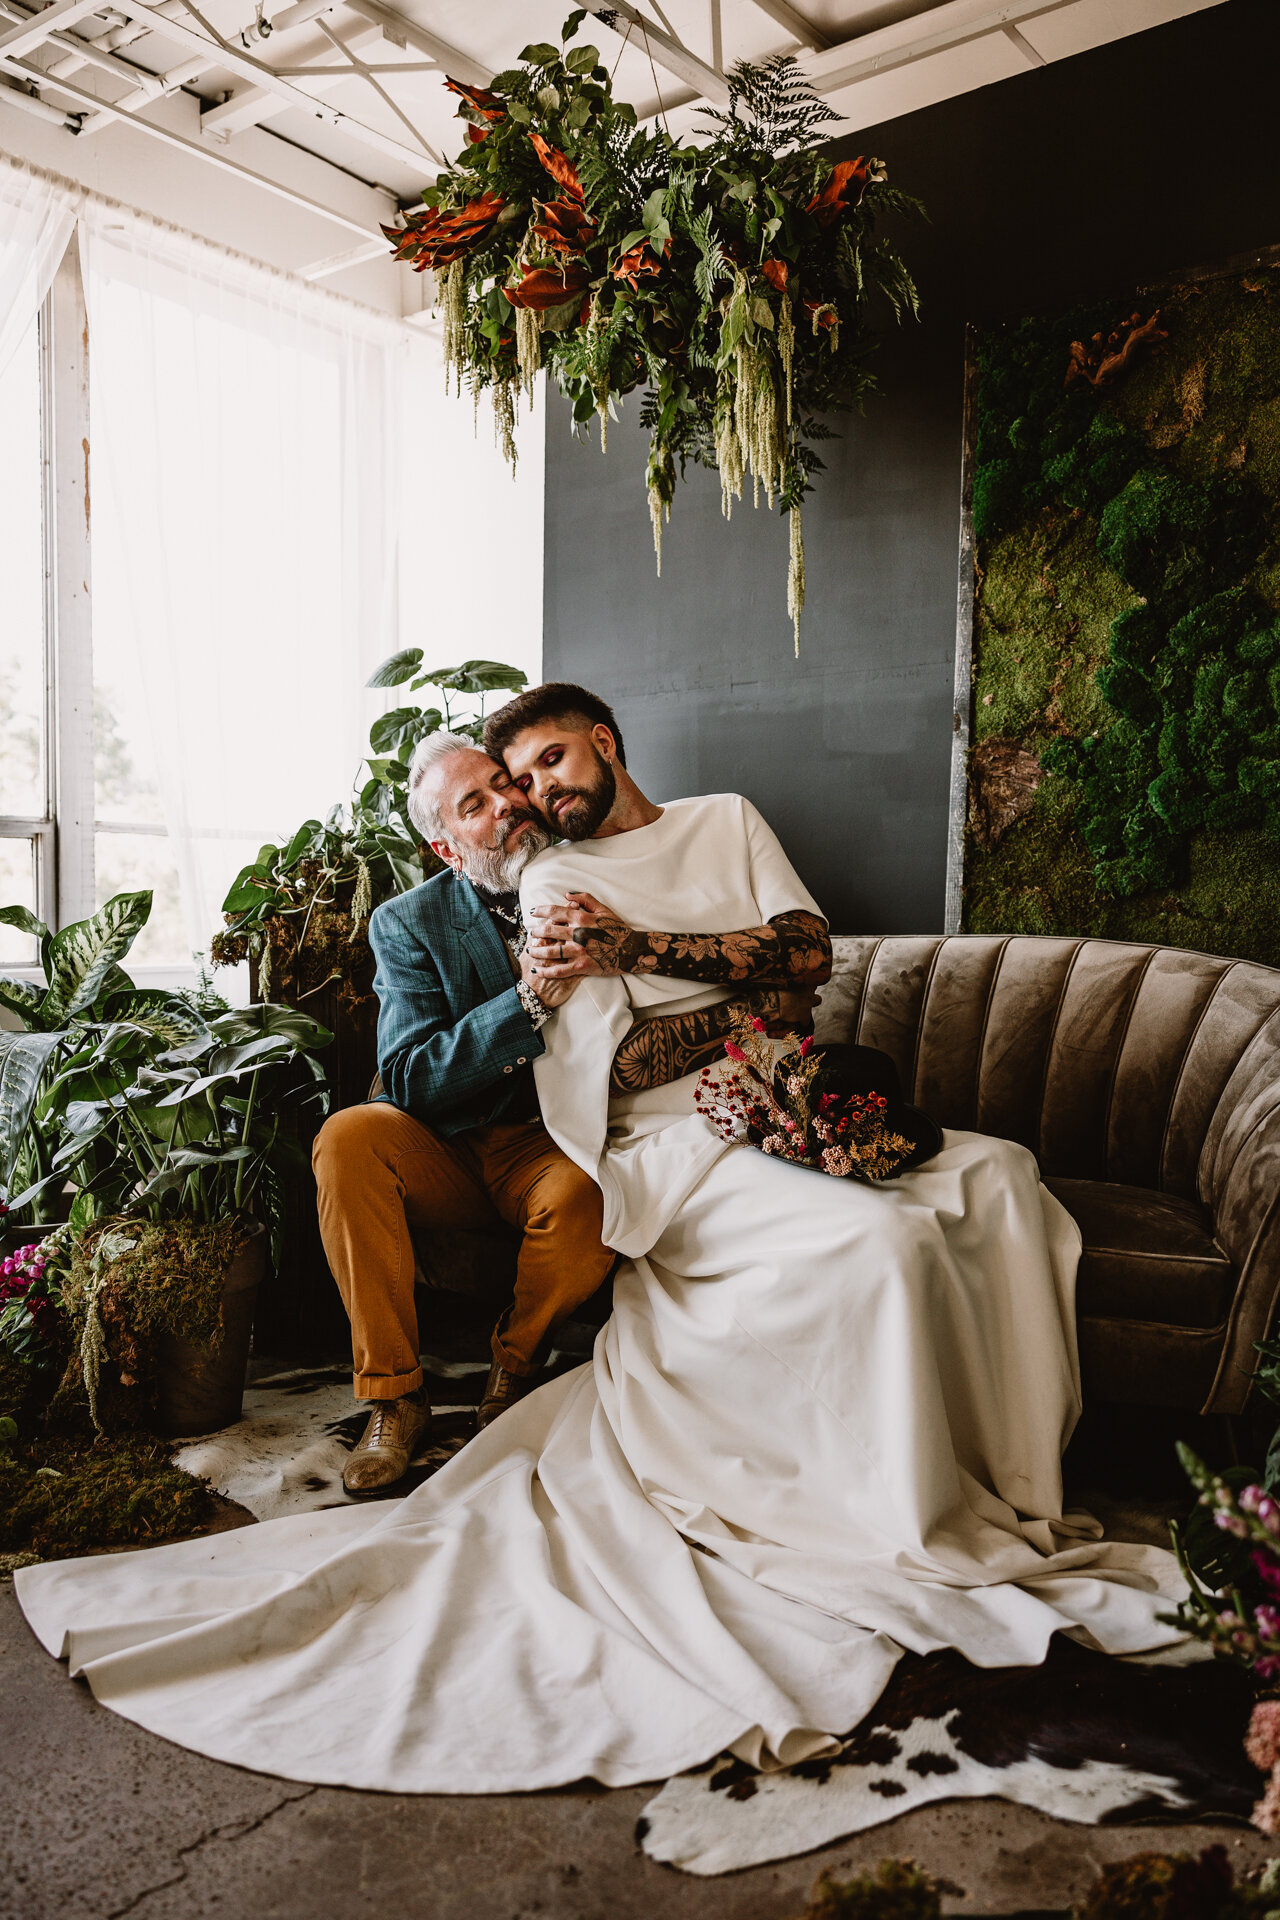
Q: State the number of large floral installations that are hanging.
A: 1